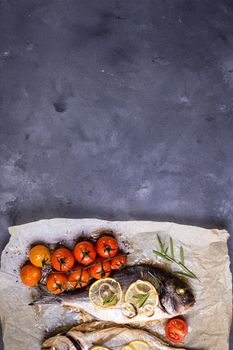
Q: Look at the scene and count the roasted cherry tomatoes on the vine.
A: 9